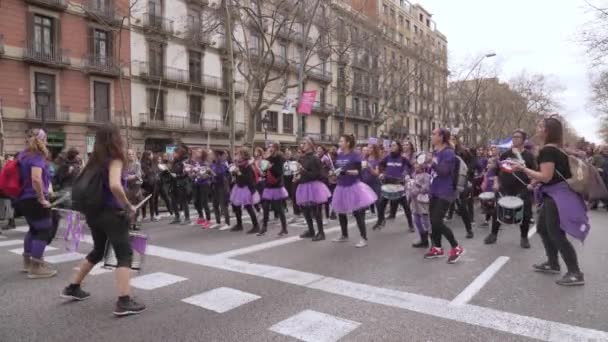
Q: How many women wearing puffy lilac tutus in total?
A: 4